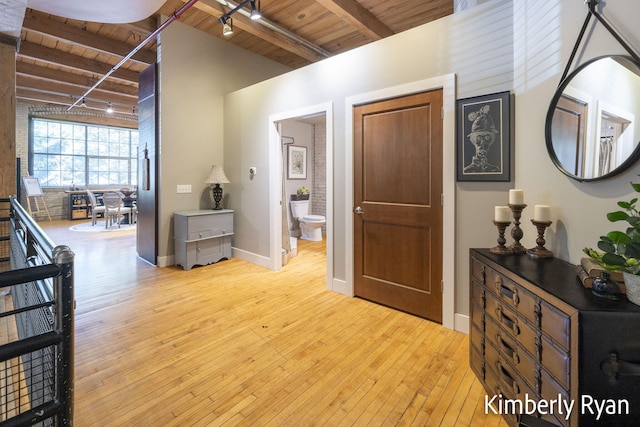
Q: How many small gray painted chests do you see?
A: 1